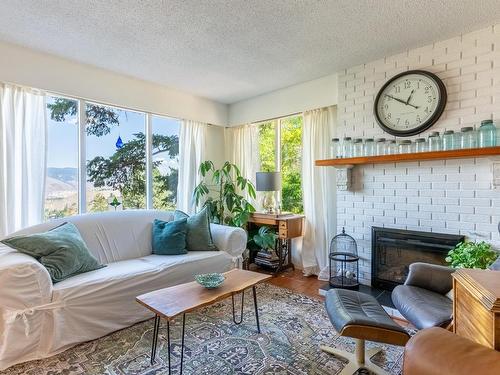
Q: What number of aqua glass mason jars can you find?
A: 12